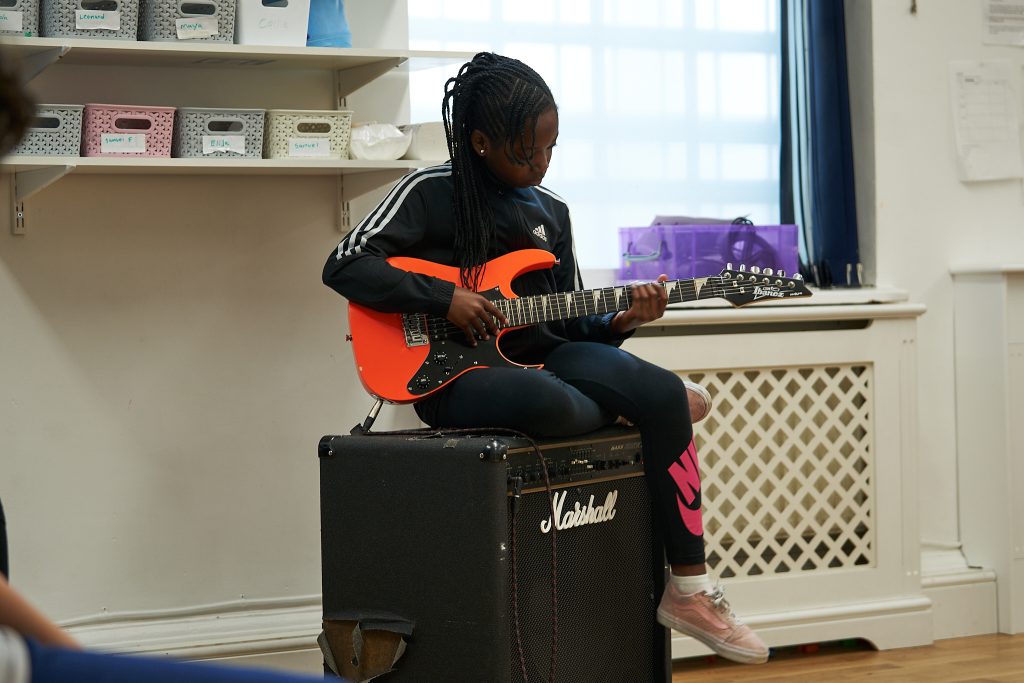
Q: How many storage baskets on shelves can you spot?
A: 8